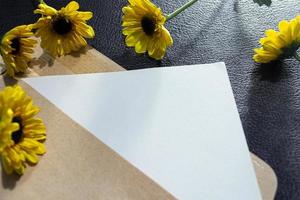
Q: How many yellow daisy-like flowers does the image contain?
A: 5